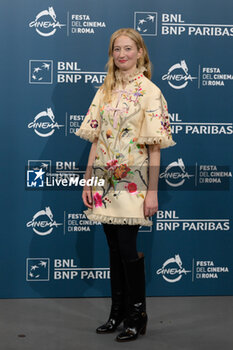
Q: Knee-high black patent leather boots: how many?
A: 2